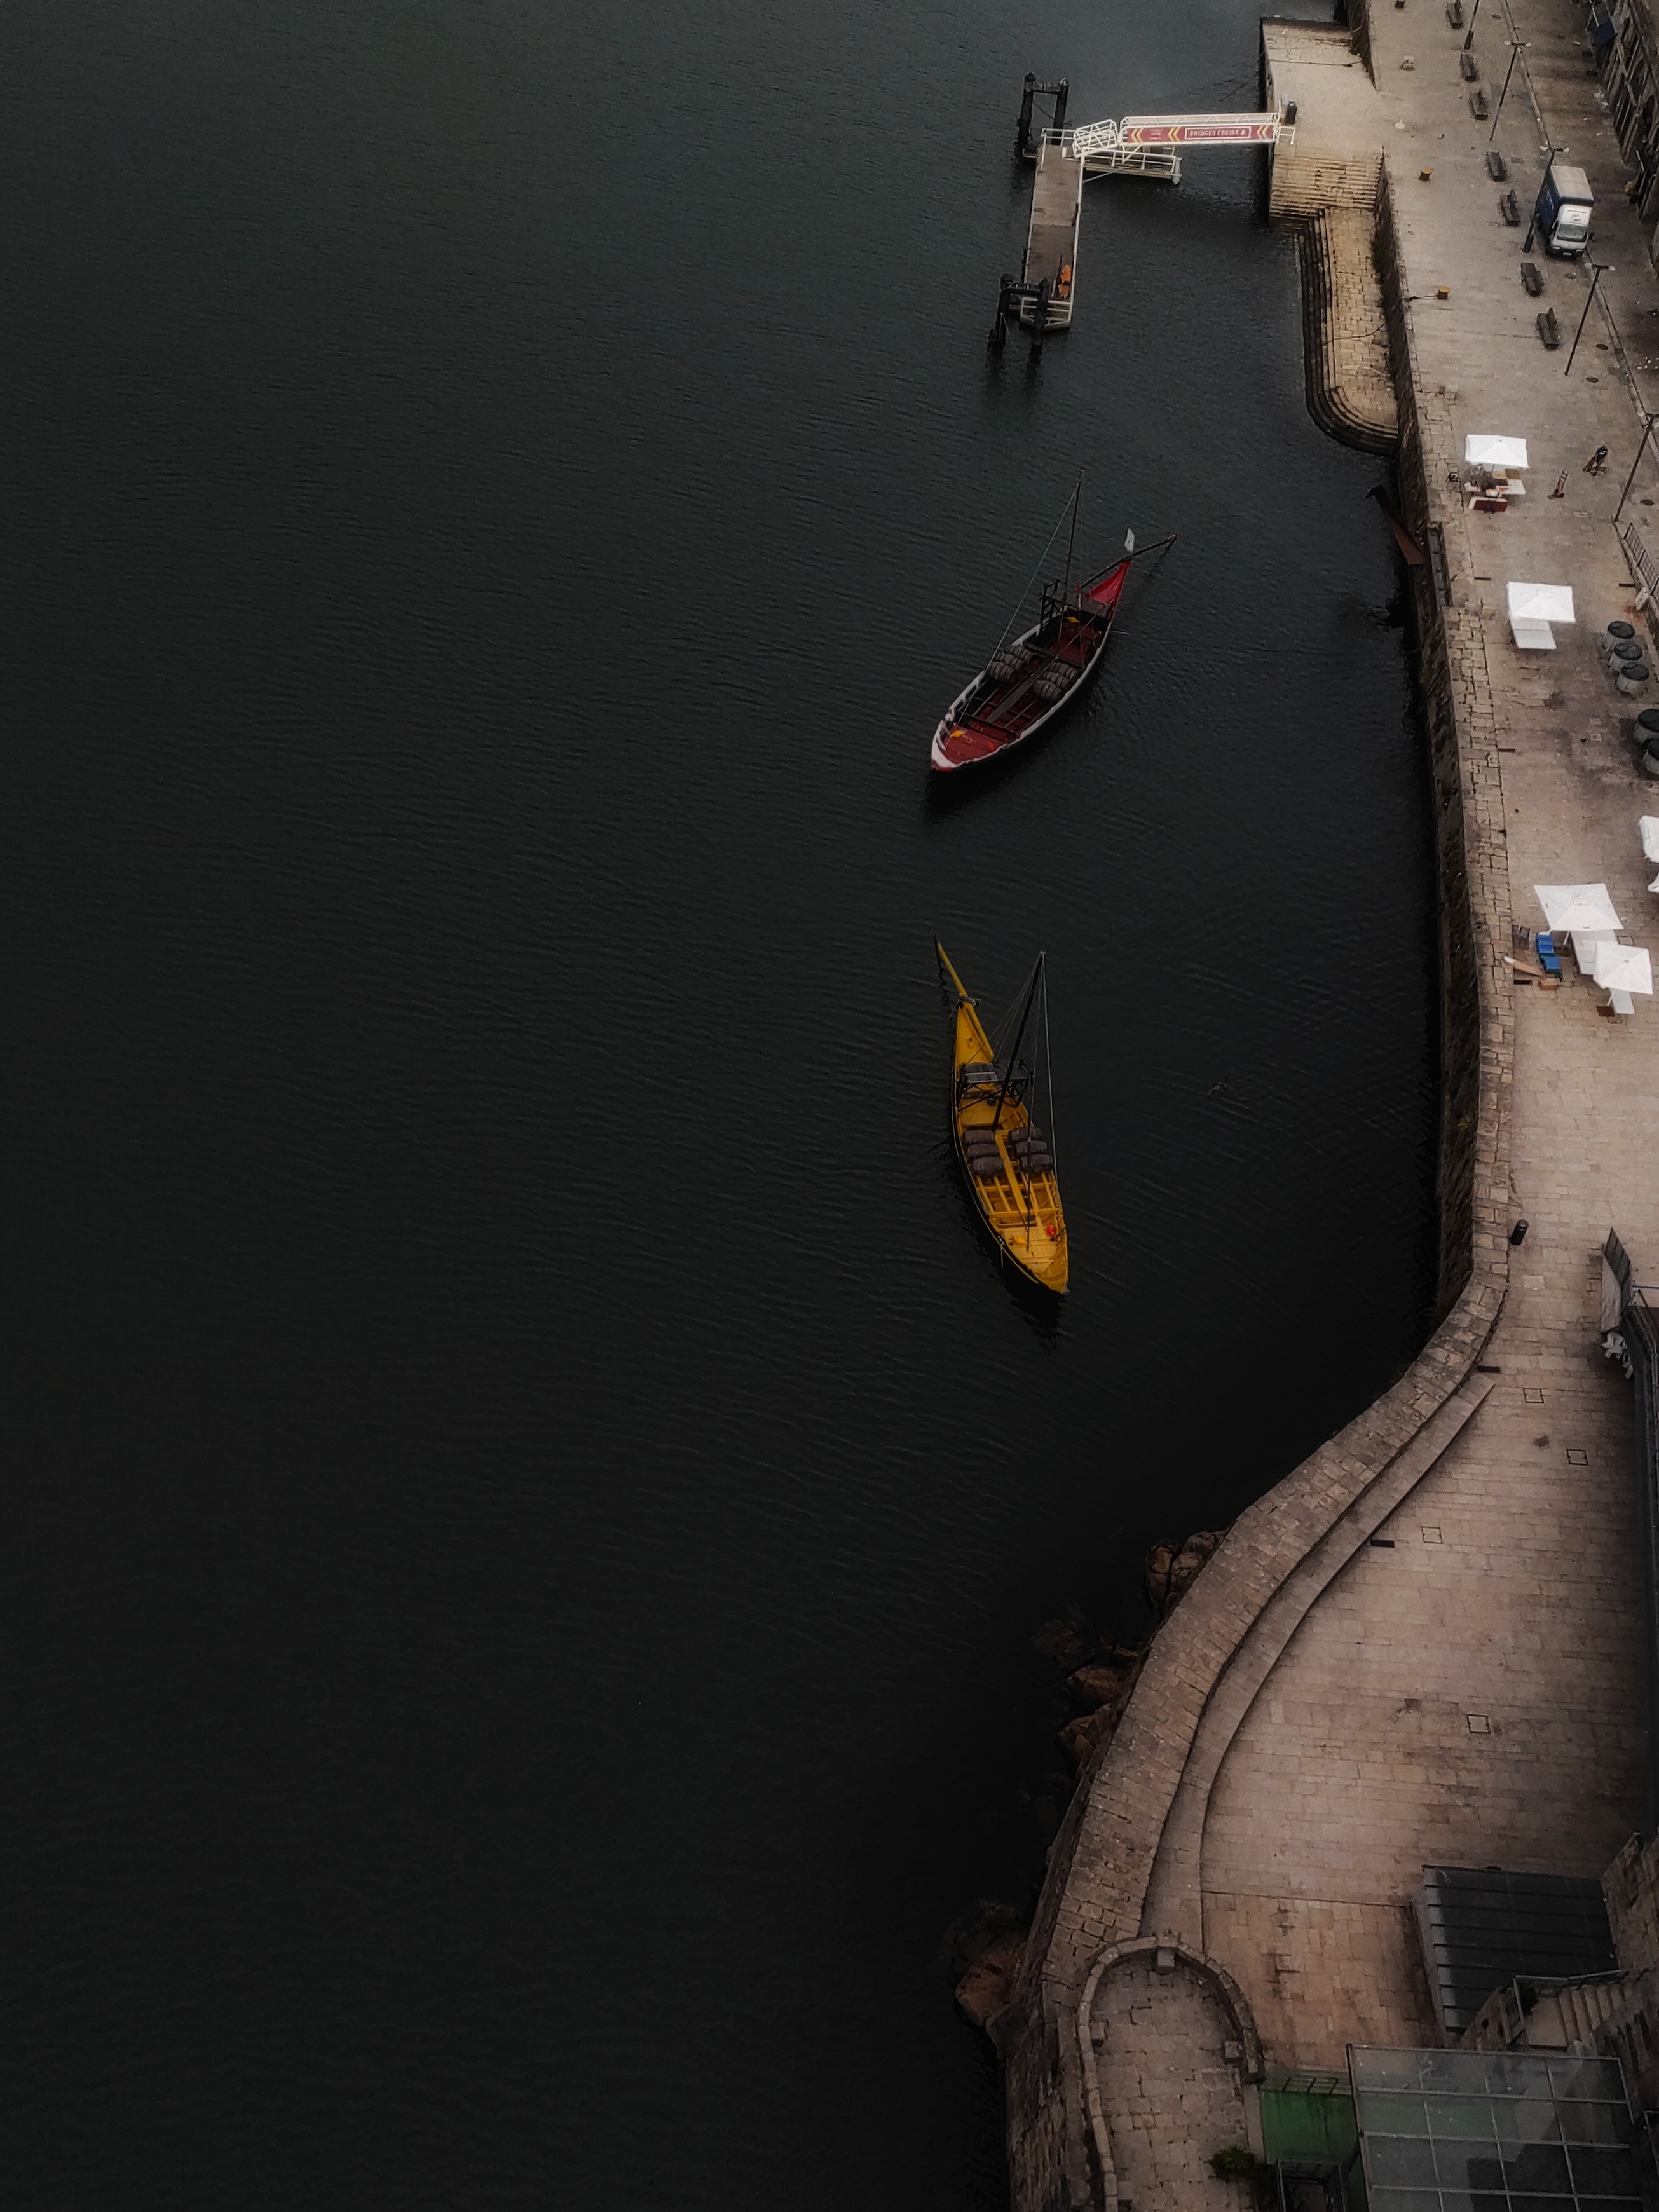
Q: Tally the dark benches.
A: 7